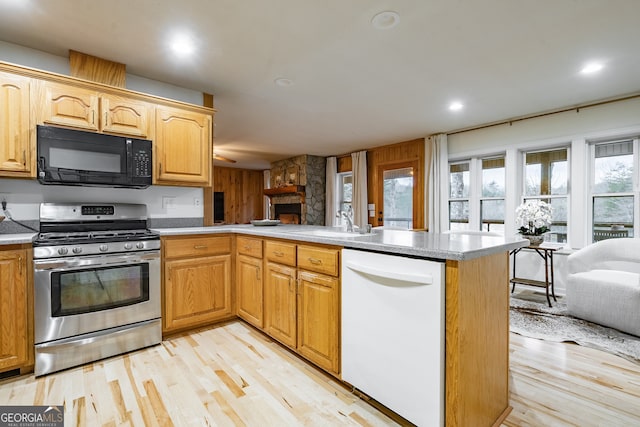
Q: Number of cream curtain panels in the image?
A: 3